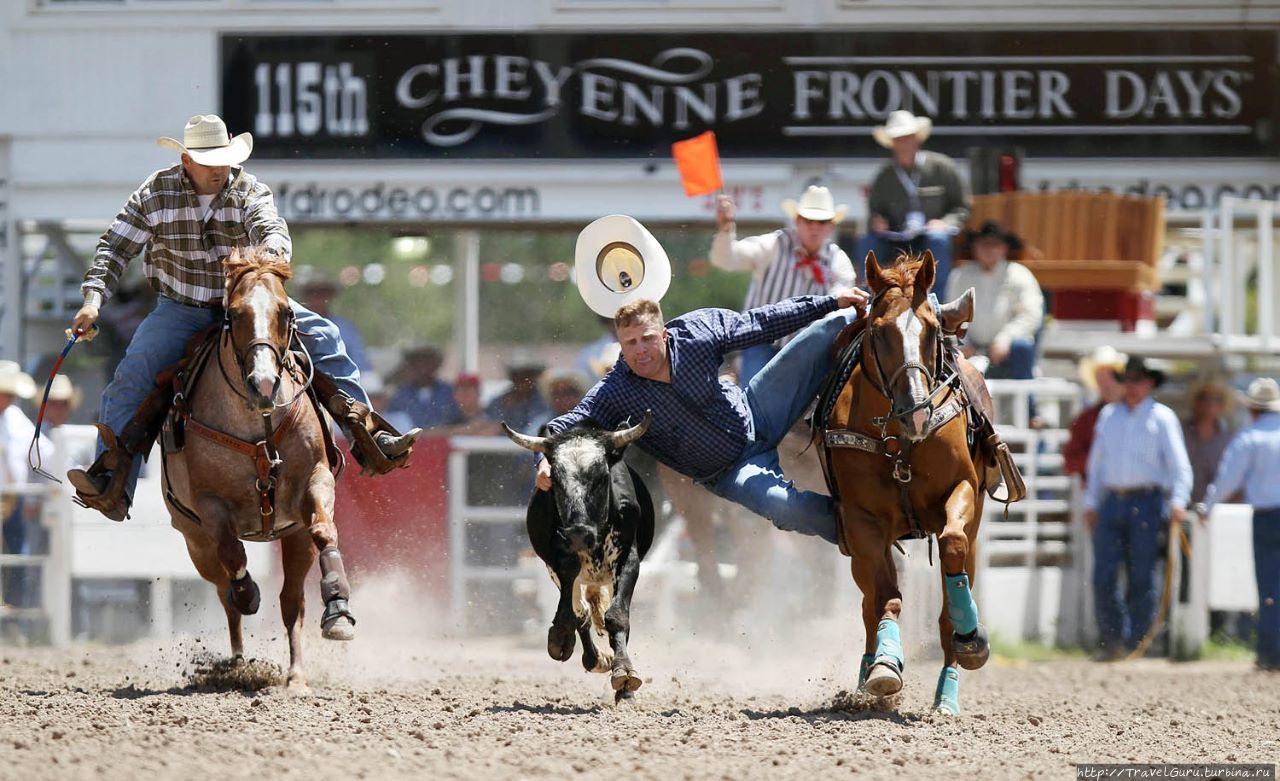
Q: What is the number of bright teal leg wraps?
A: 4